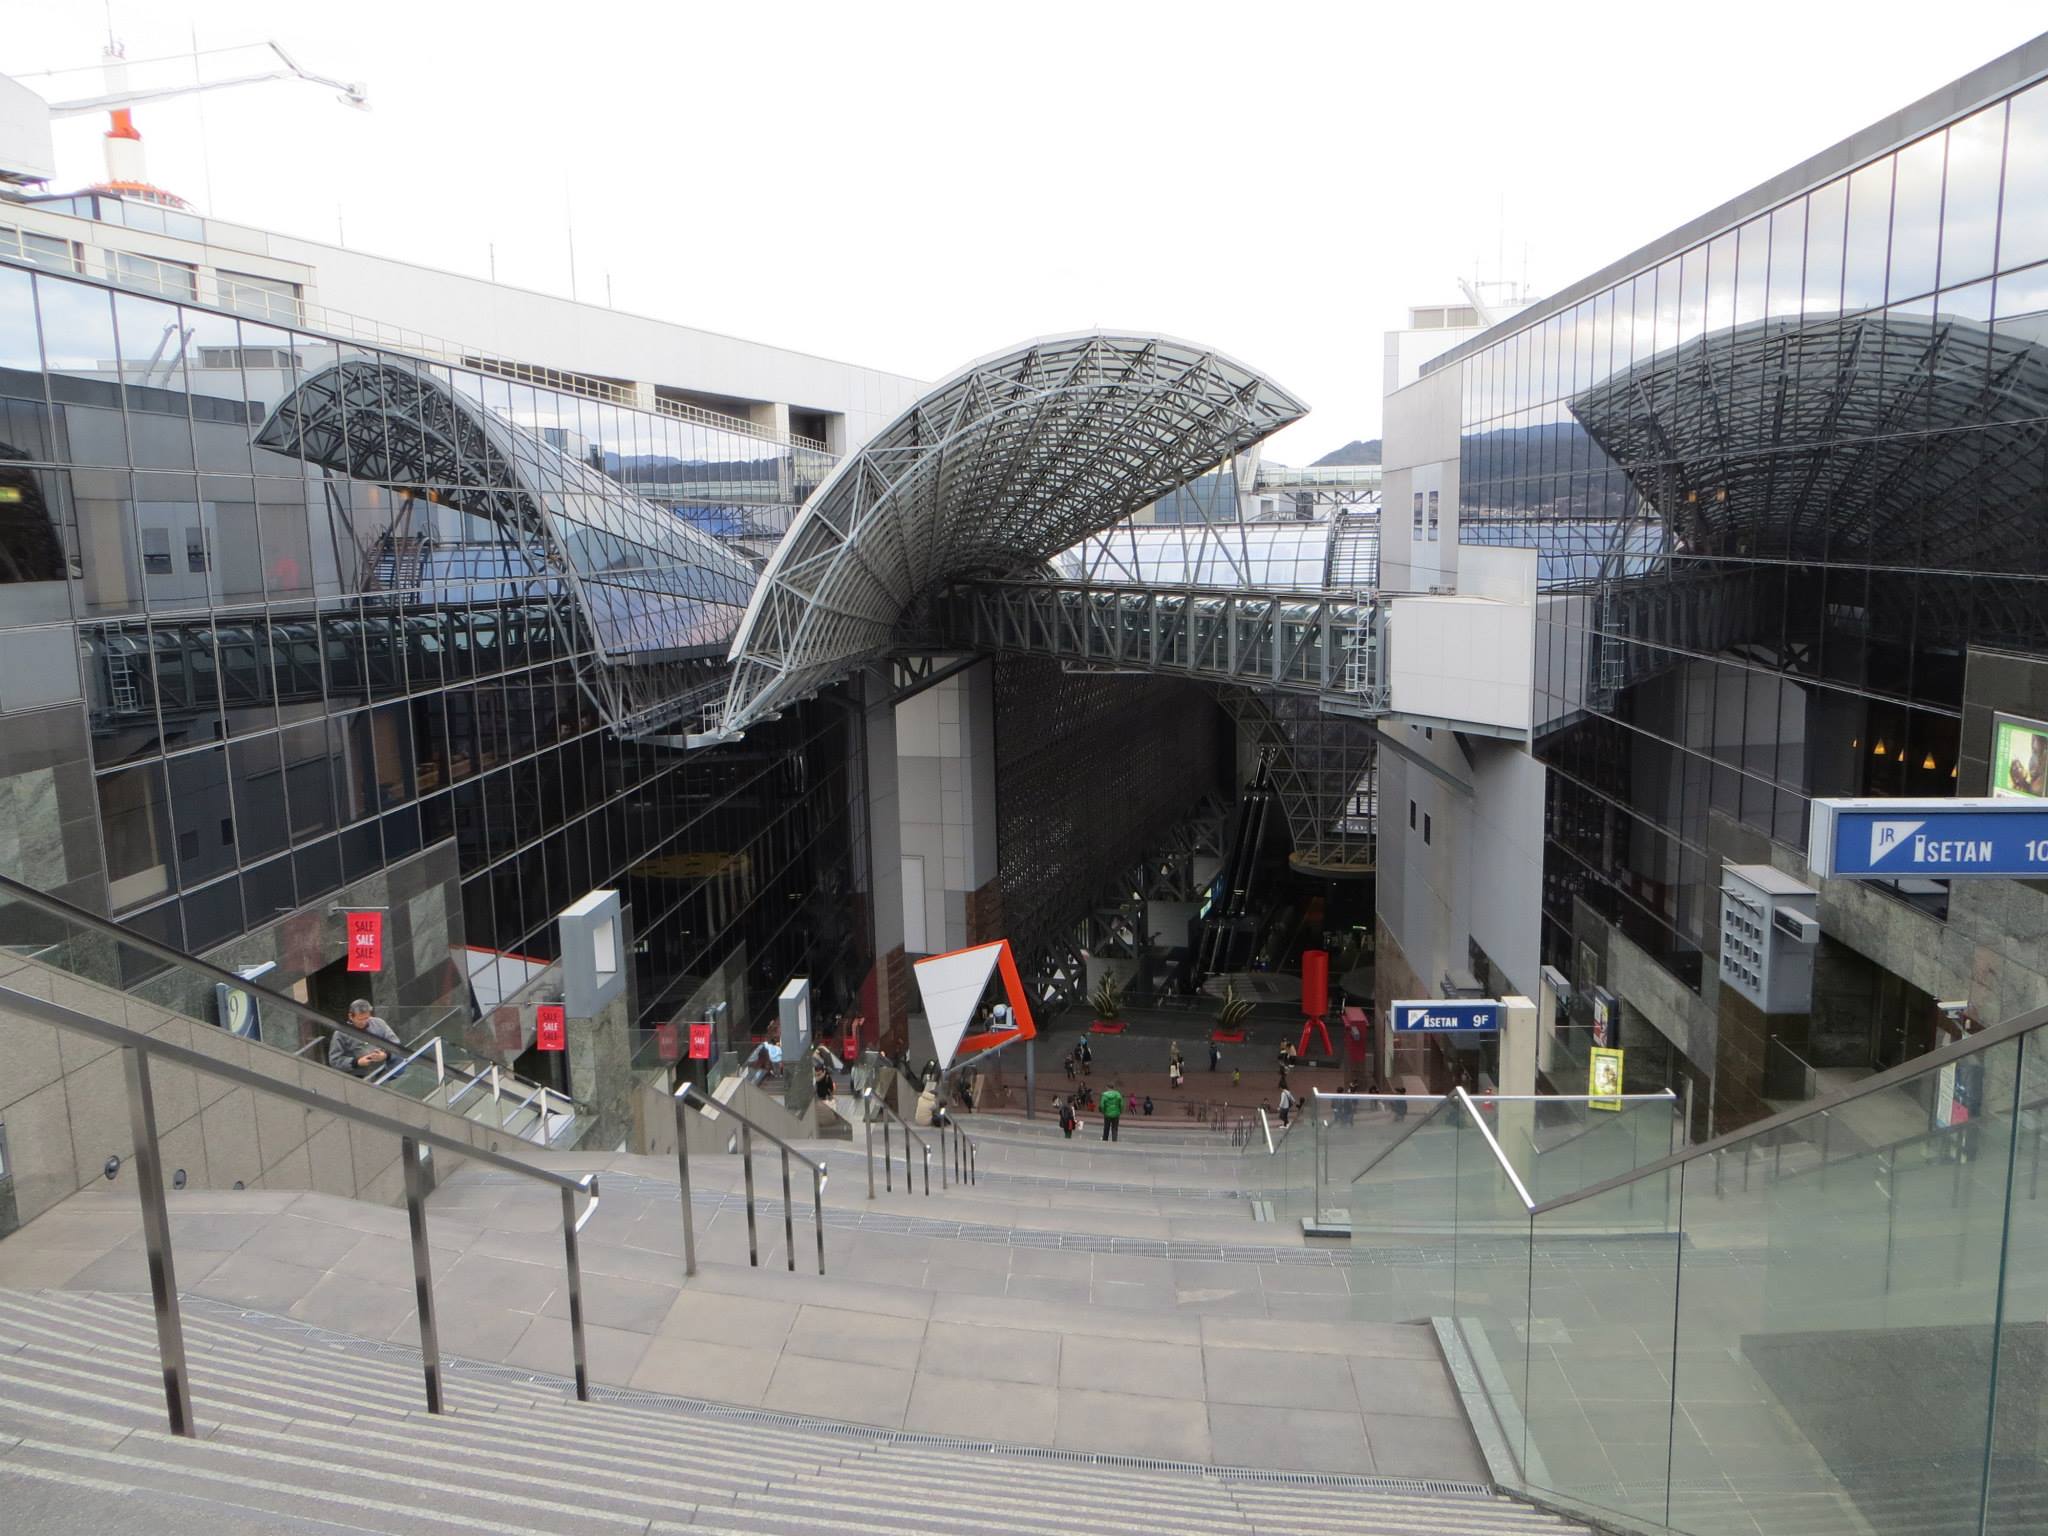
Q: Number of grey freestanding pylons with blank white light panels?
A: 2